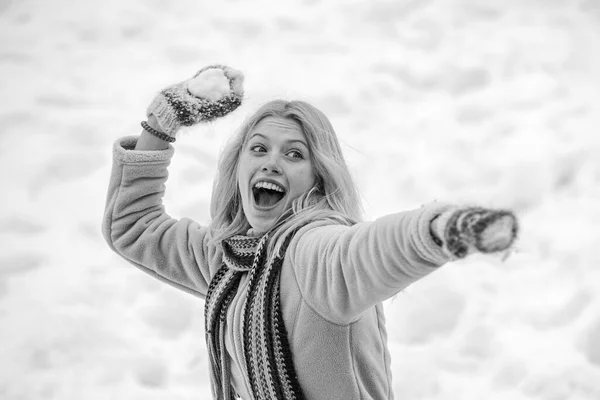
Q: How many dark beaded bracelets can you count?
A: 1